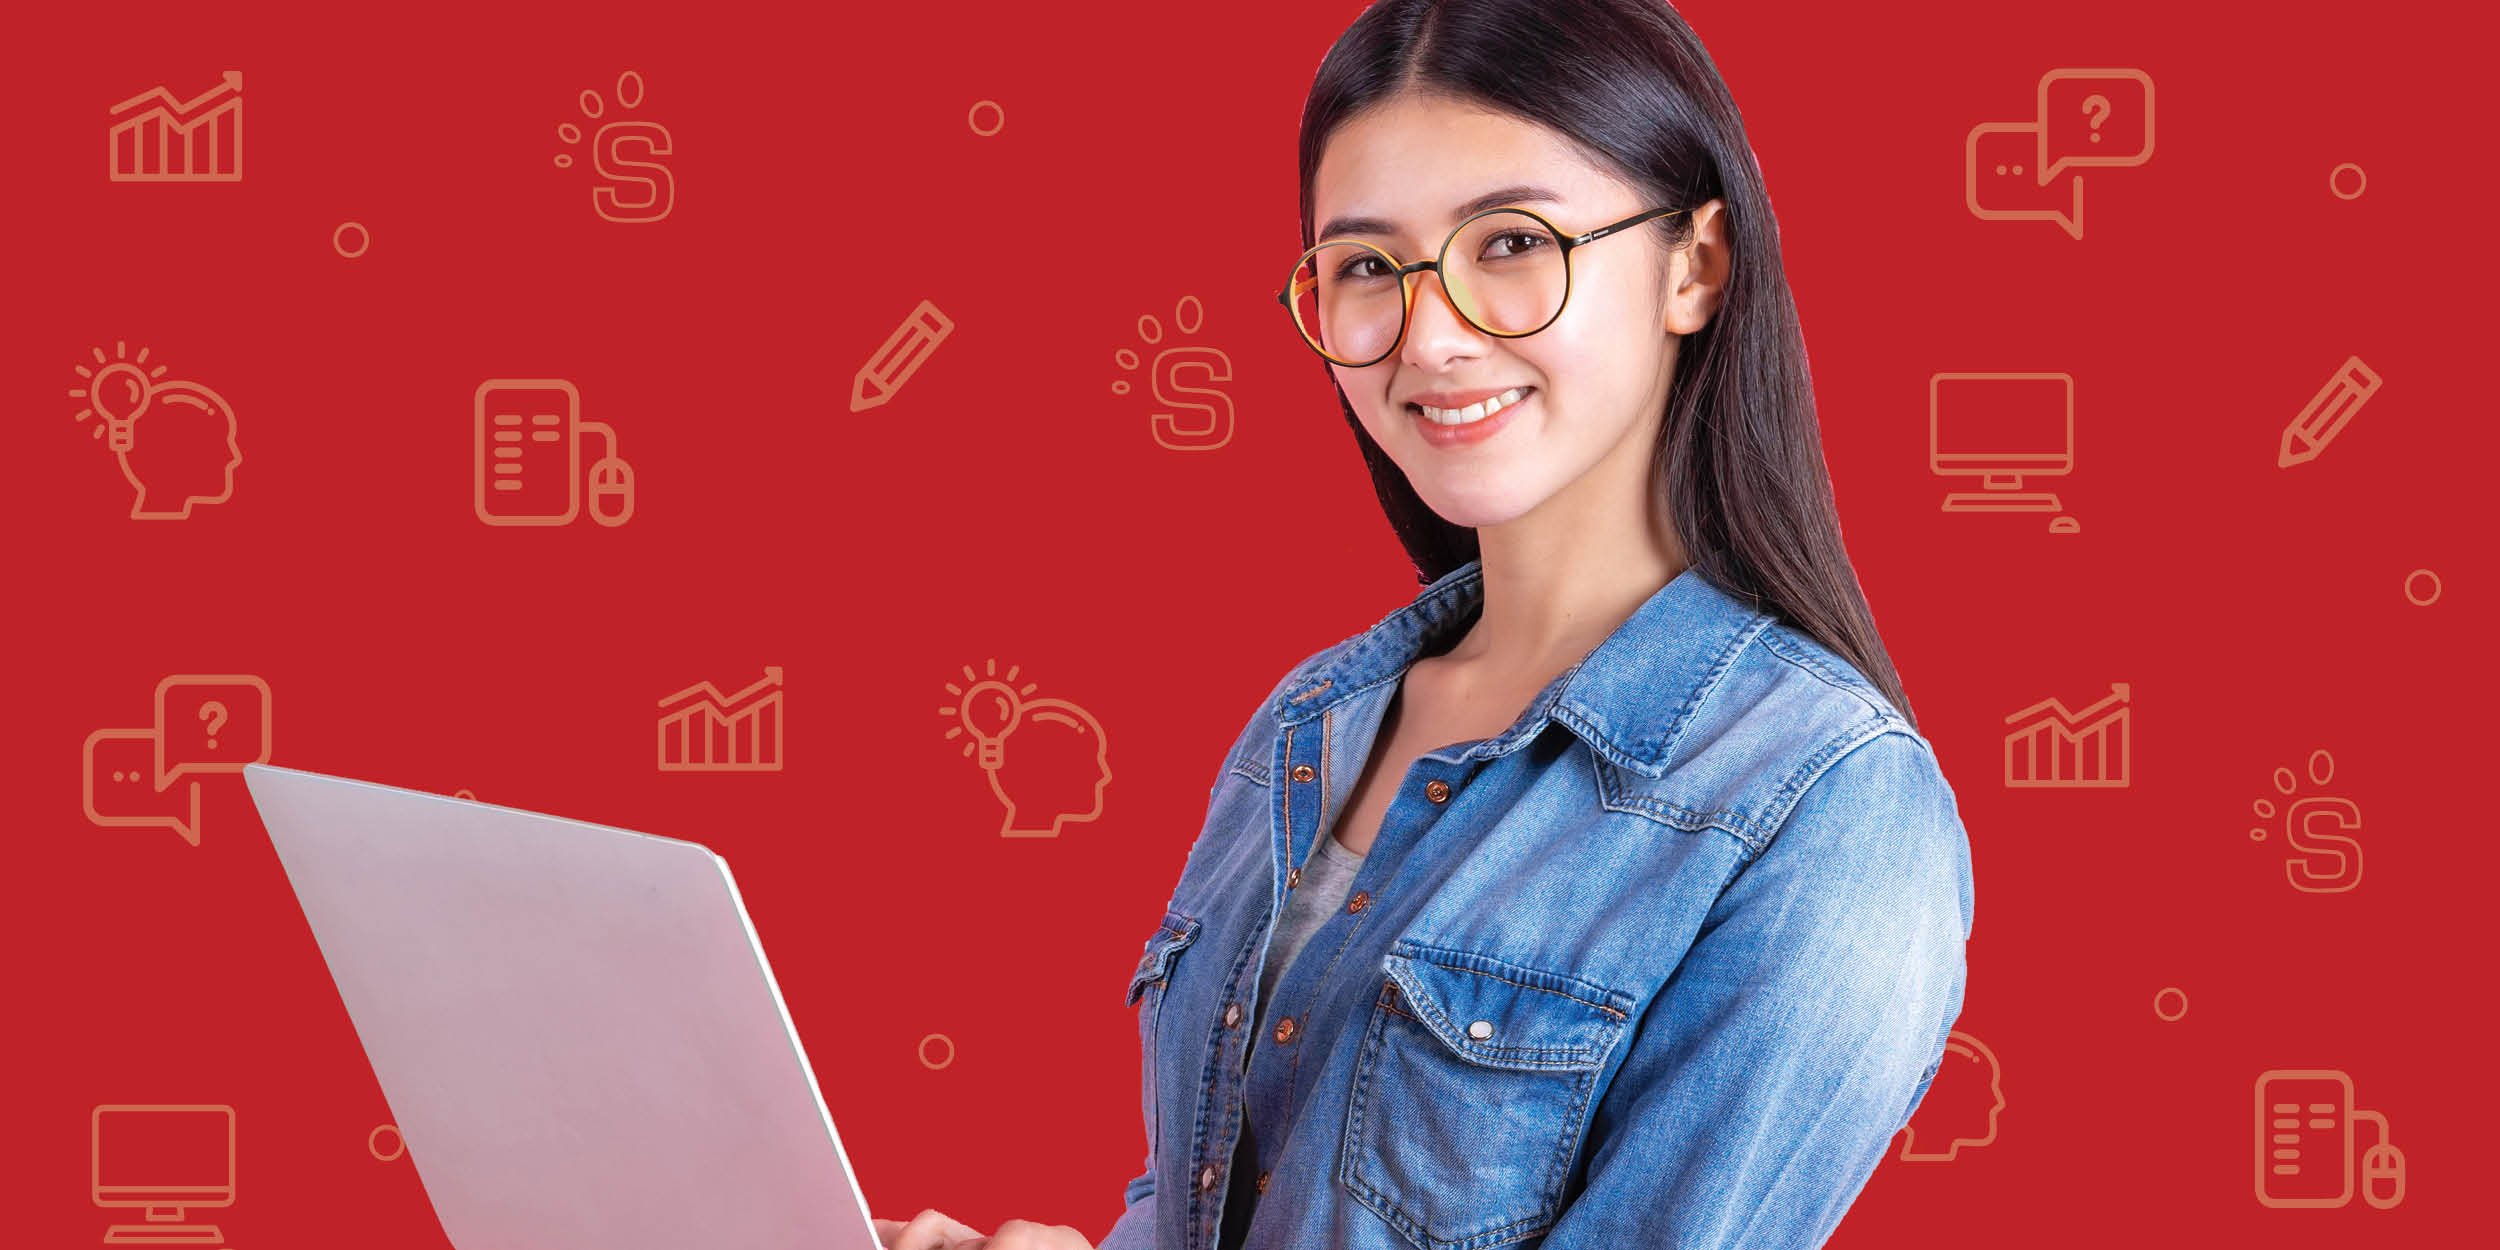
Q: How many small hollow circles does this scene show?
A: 7